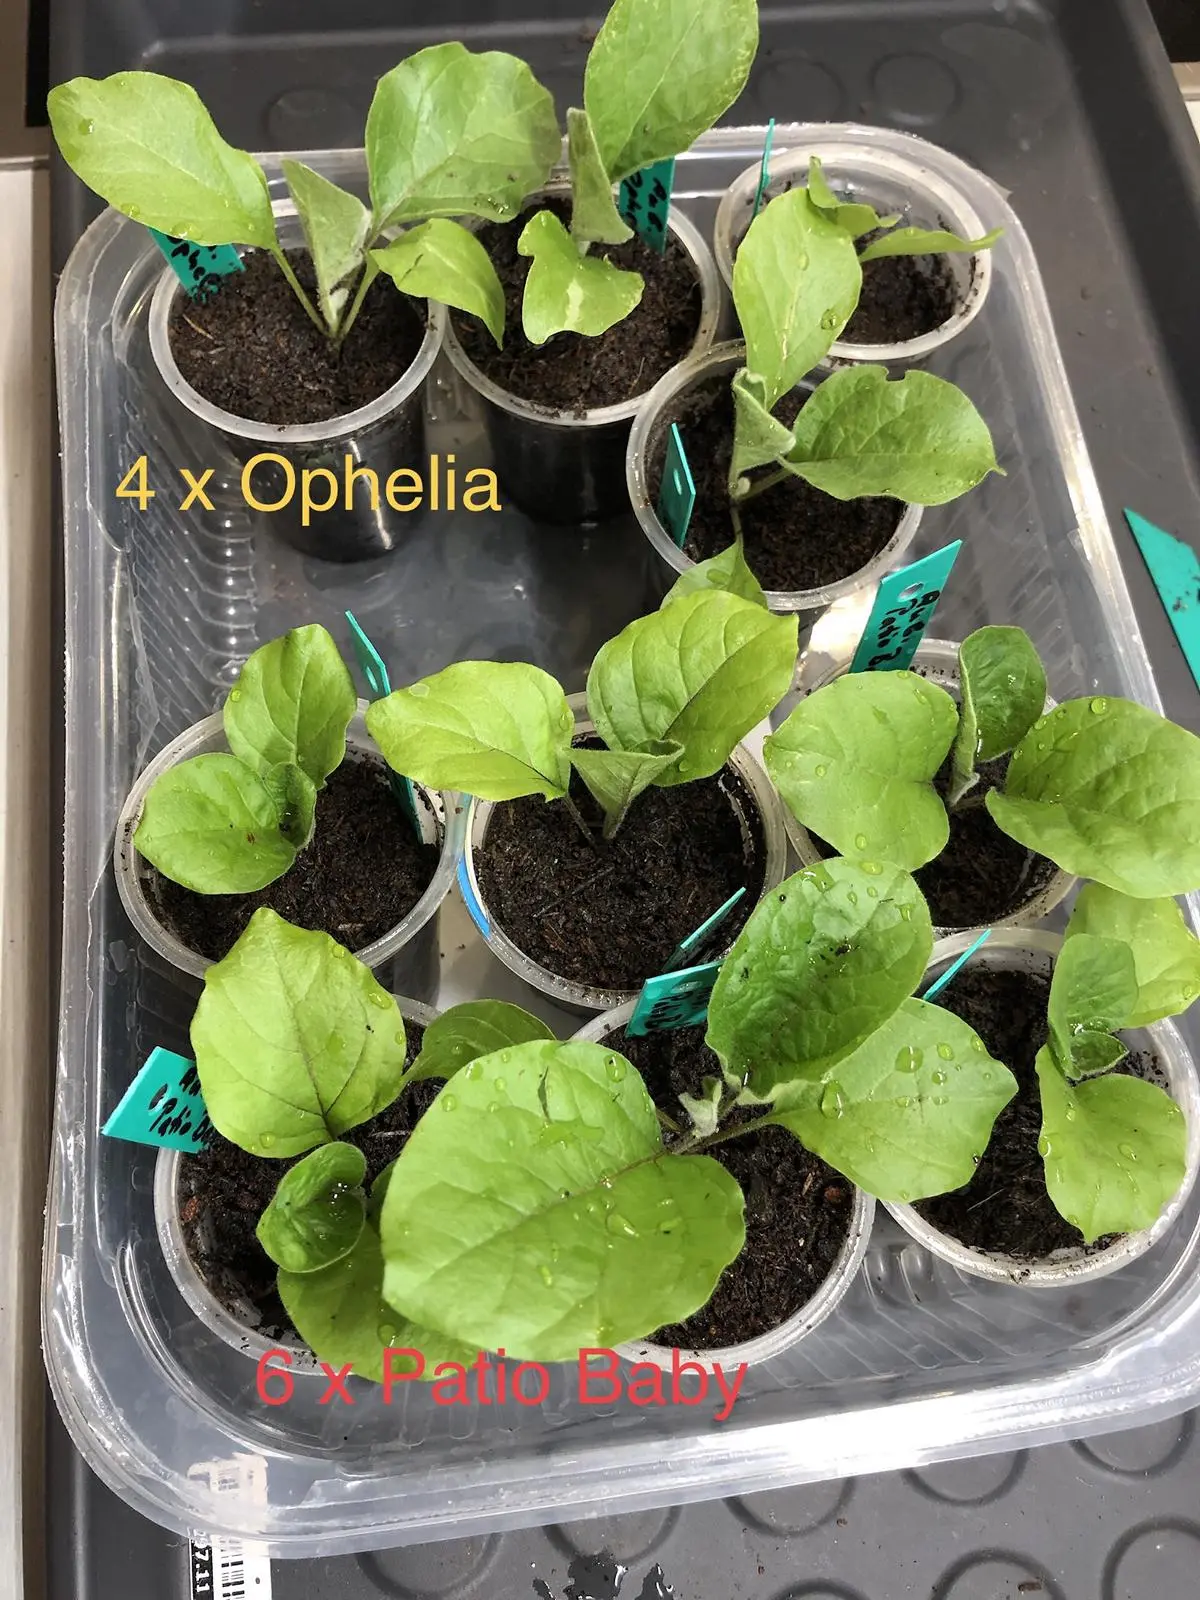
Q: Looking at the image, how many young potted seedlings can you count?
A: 10